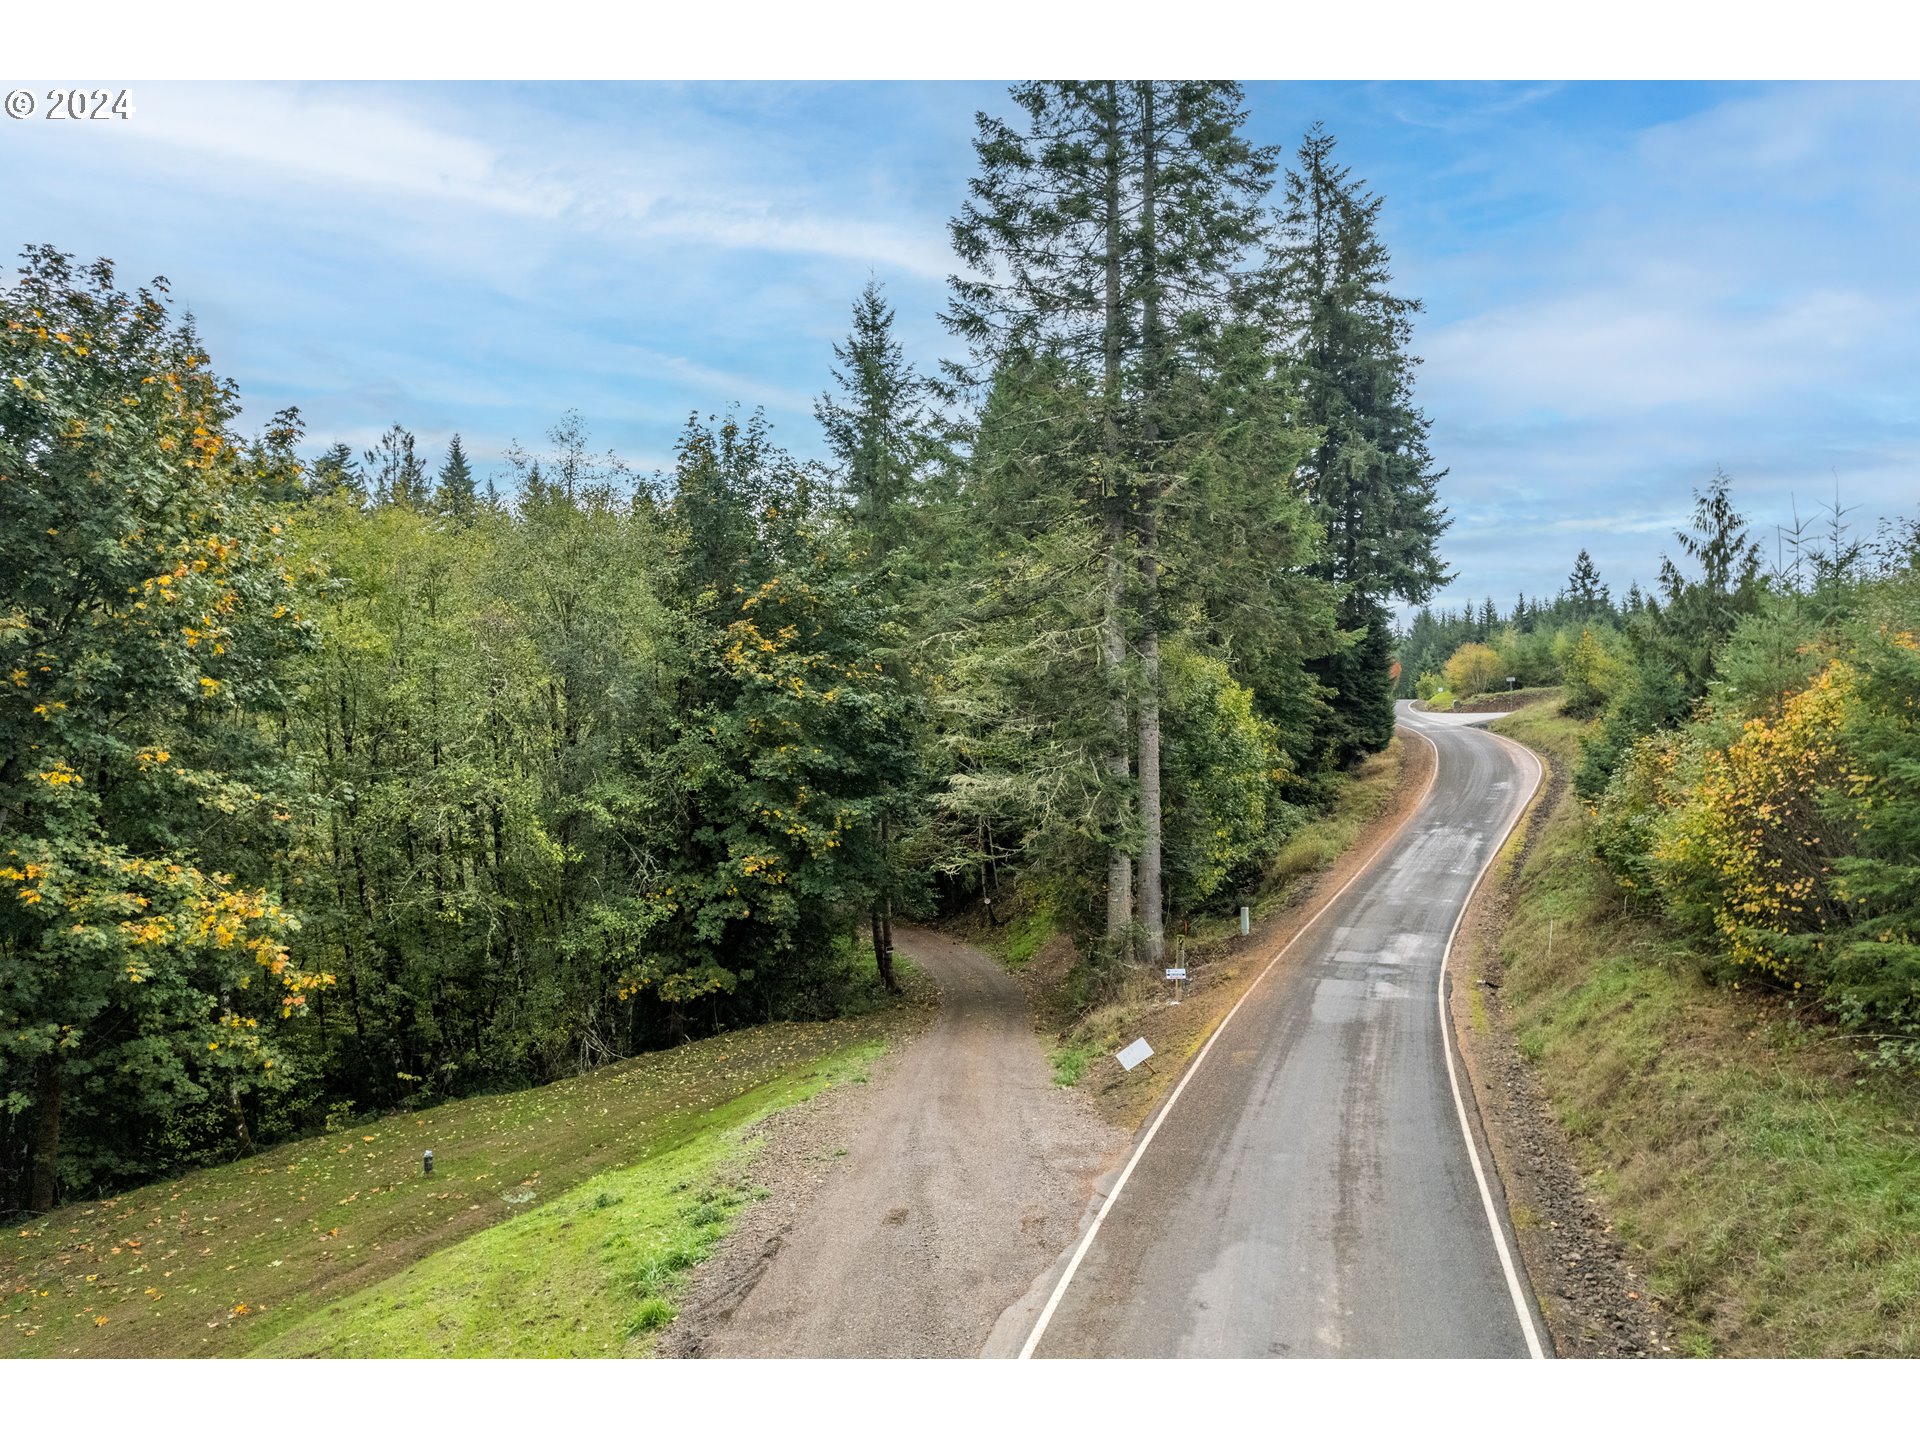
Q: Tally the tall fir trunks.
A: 2